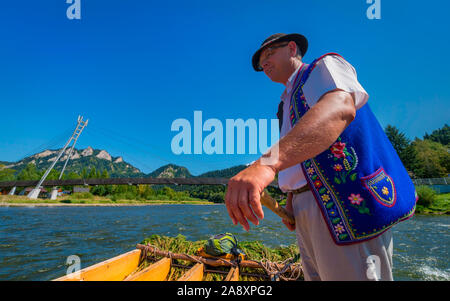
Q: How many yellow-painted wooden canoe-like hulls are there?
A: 4